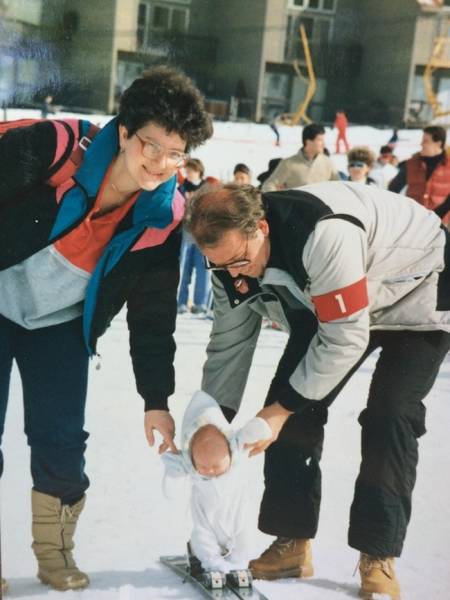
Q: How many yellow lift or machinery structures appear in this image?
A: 2